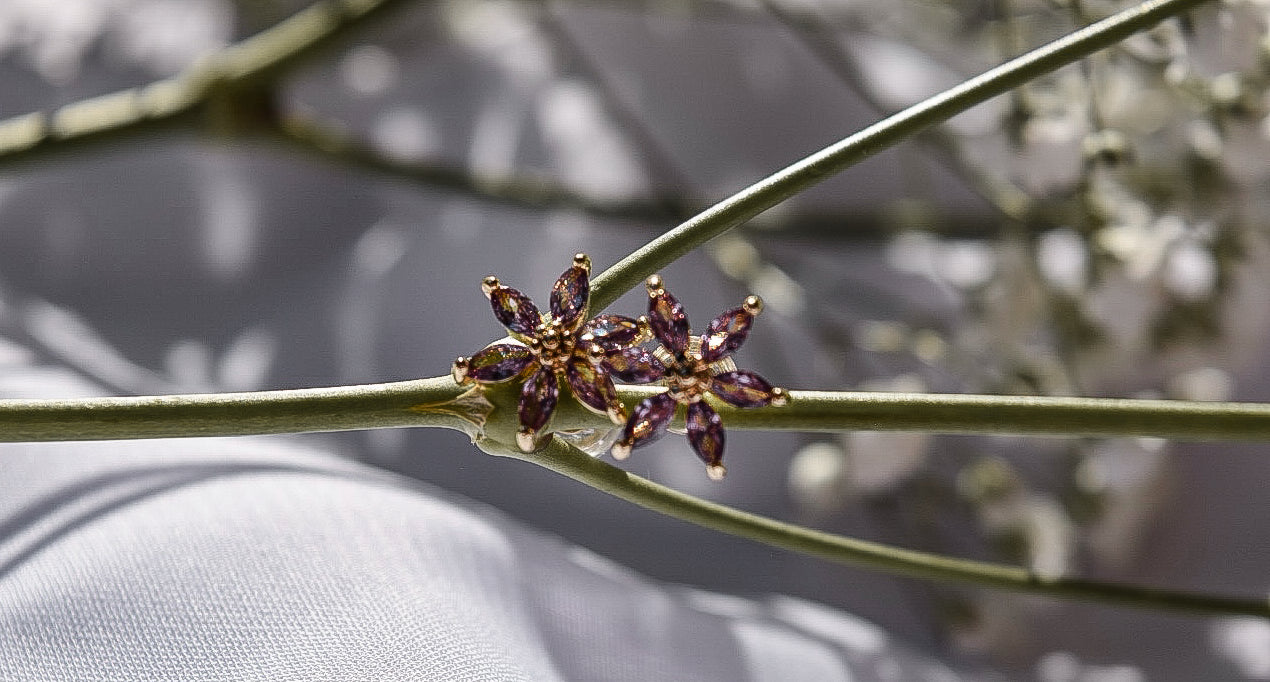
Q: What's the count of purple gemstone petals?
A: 12